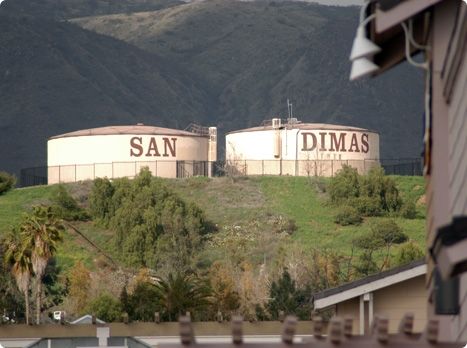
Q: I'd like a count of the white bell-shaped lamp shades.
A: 2